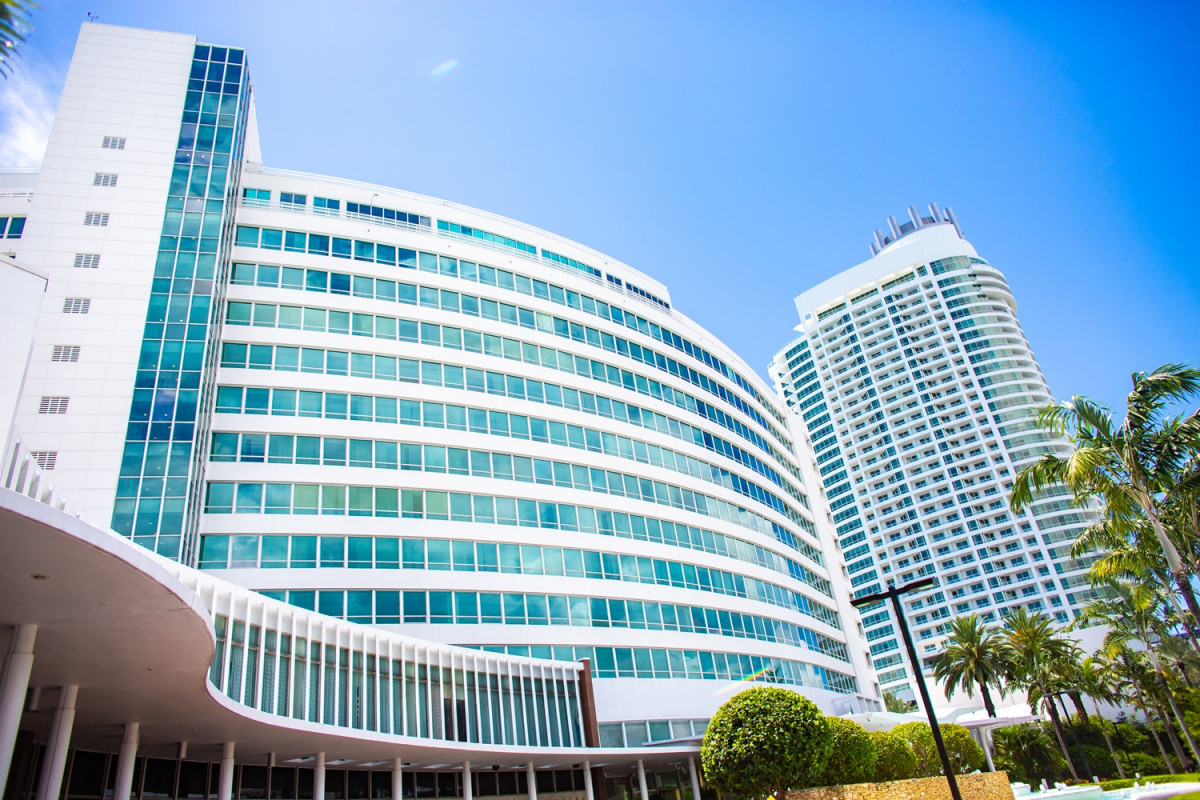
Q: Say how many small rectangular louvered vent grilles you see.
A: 8